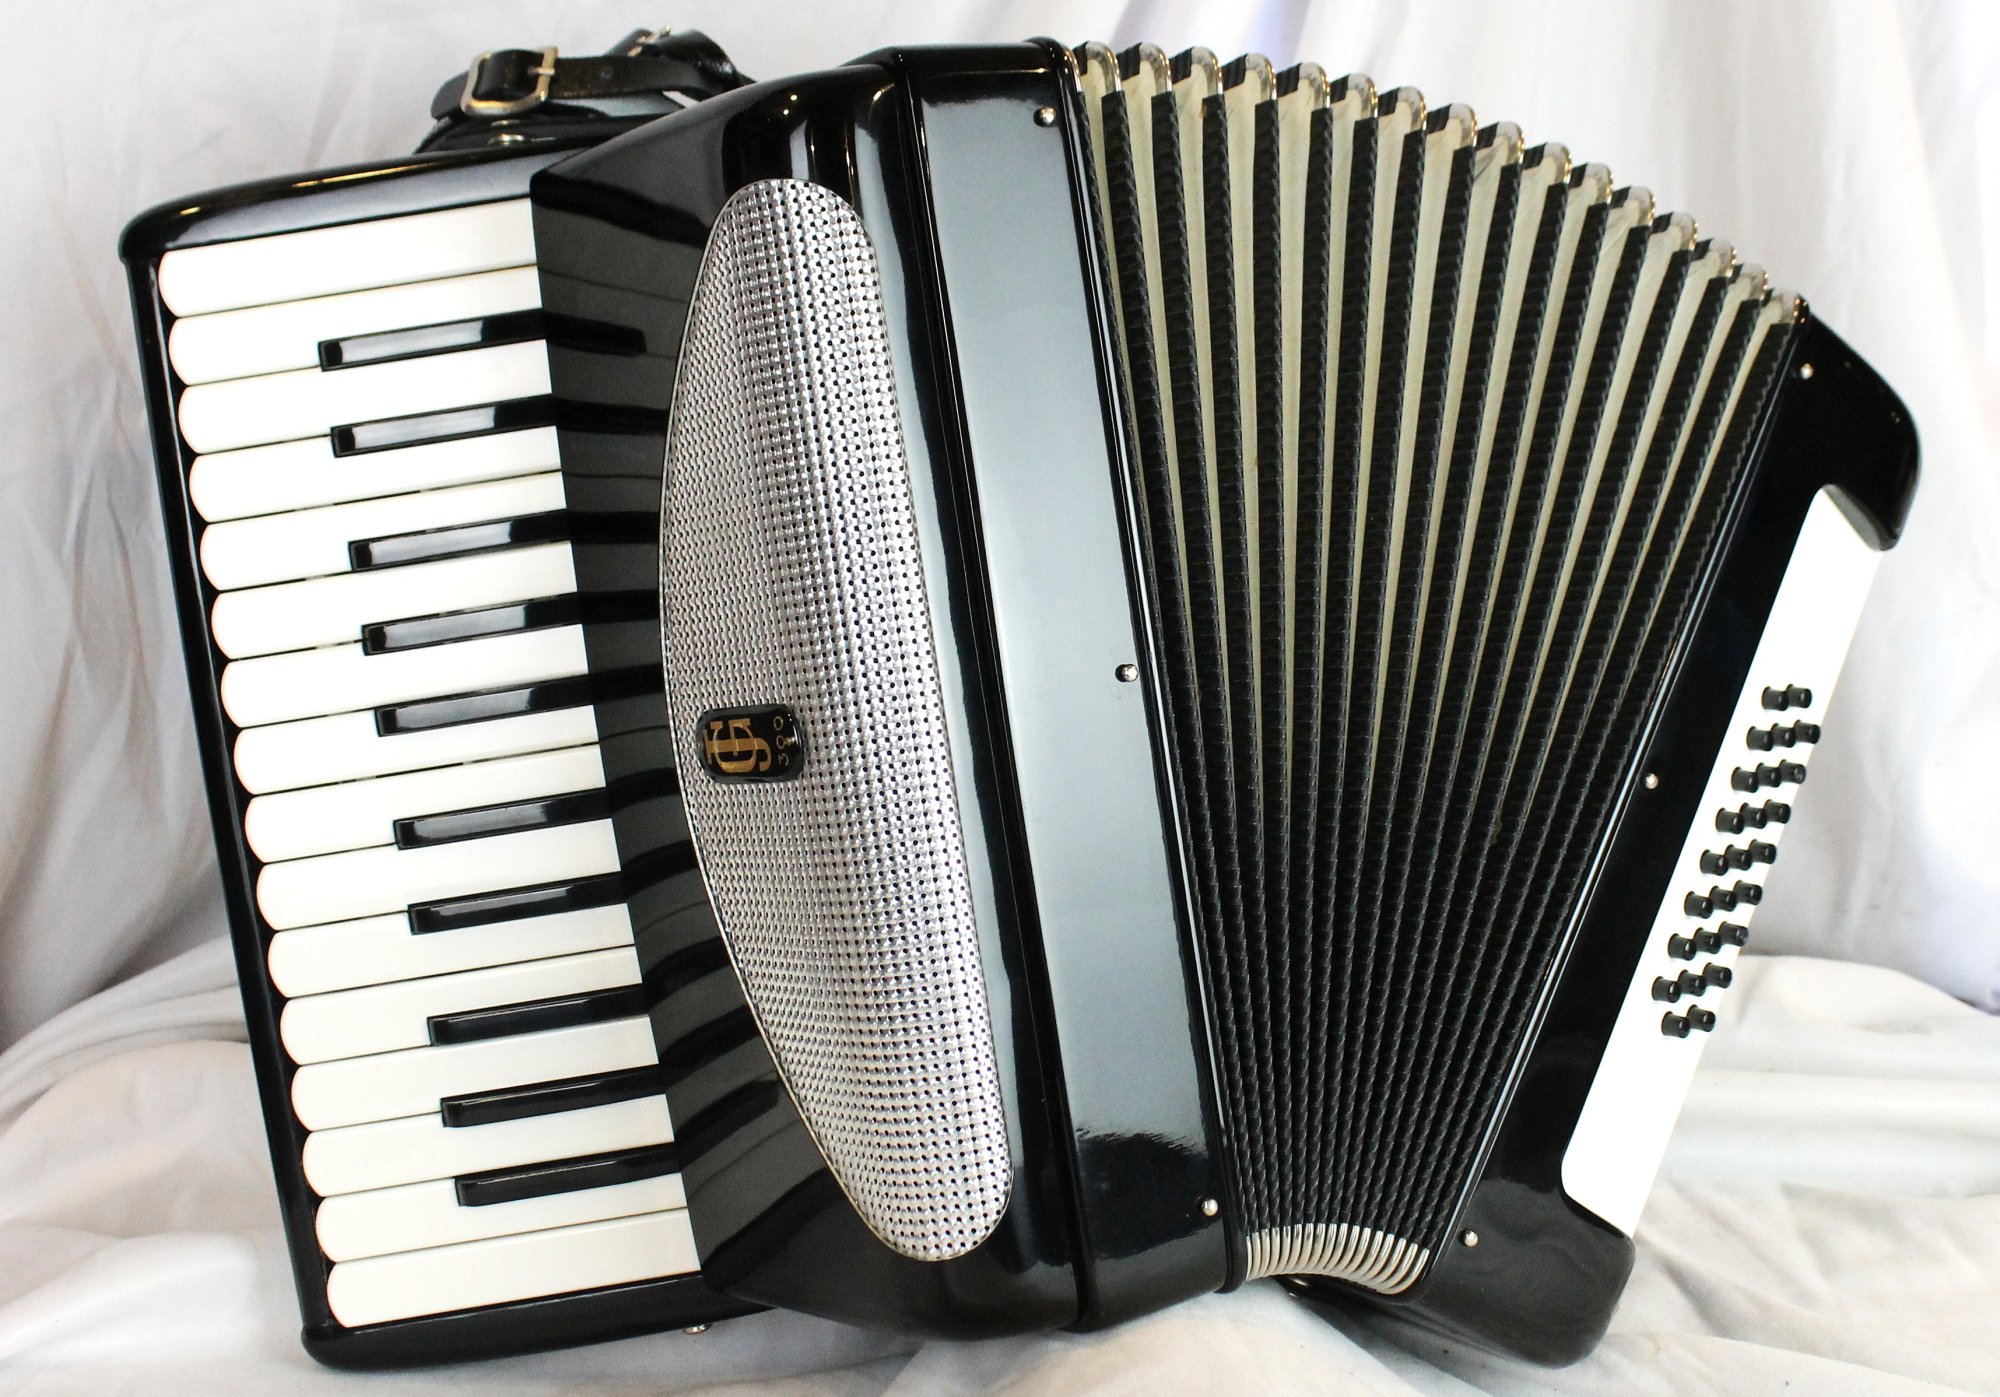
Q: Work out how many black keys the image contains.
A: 10